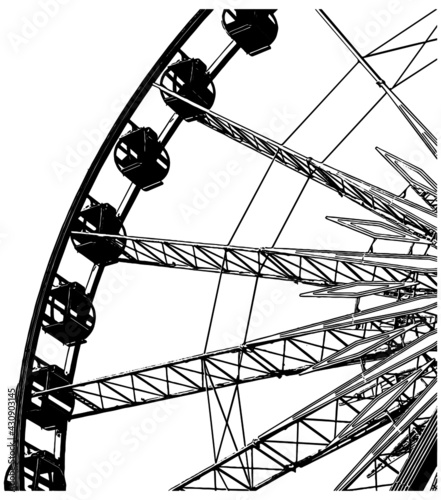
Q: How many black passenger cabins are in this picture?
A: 7